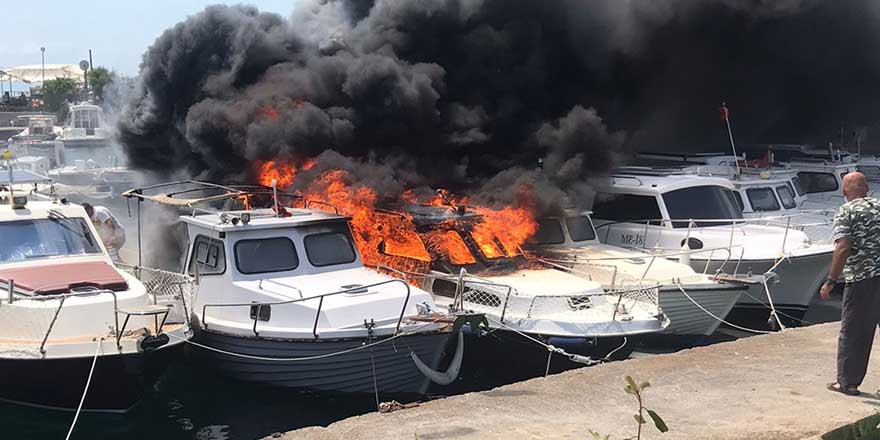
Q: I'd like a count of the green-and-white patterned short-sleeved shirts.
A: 1